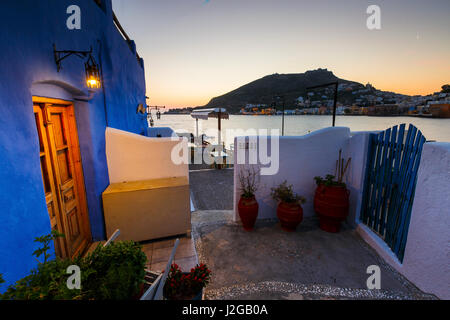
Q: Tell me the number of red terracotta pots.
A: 3